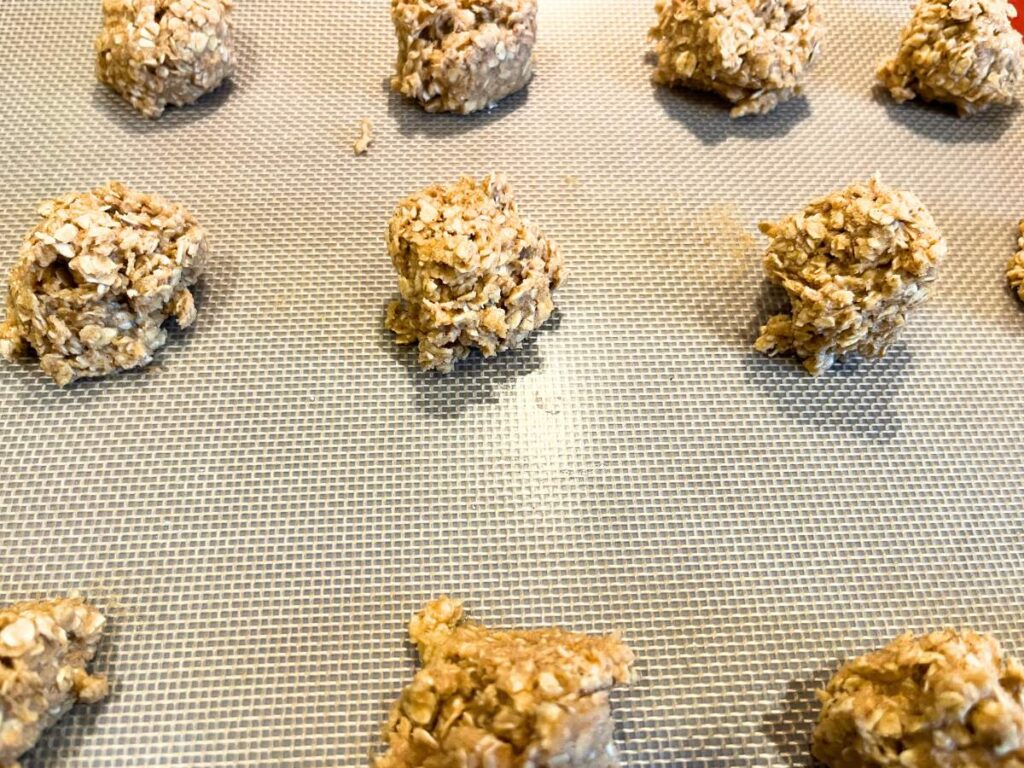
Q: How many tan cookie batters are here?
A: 11